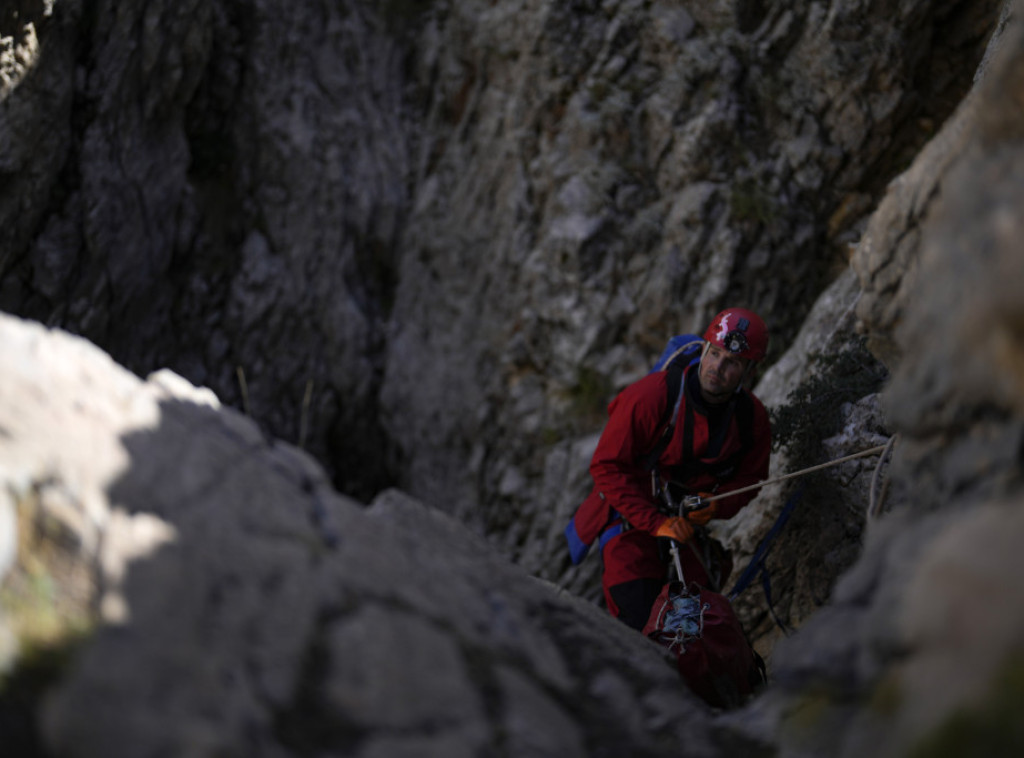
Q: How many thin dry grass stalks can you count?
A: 2